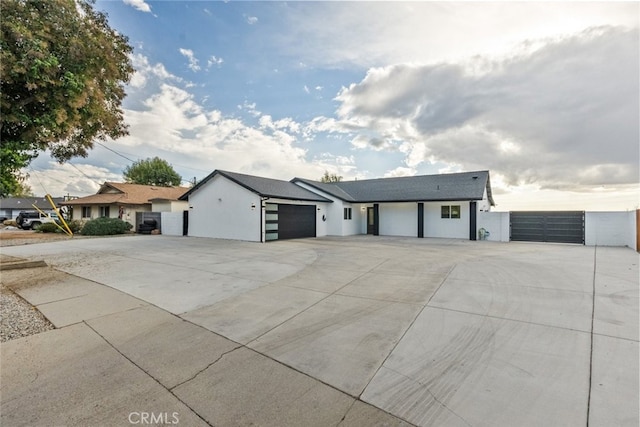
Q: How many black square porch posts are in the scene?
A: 3